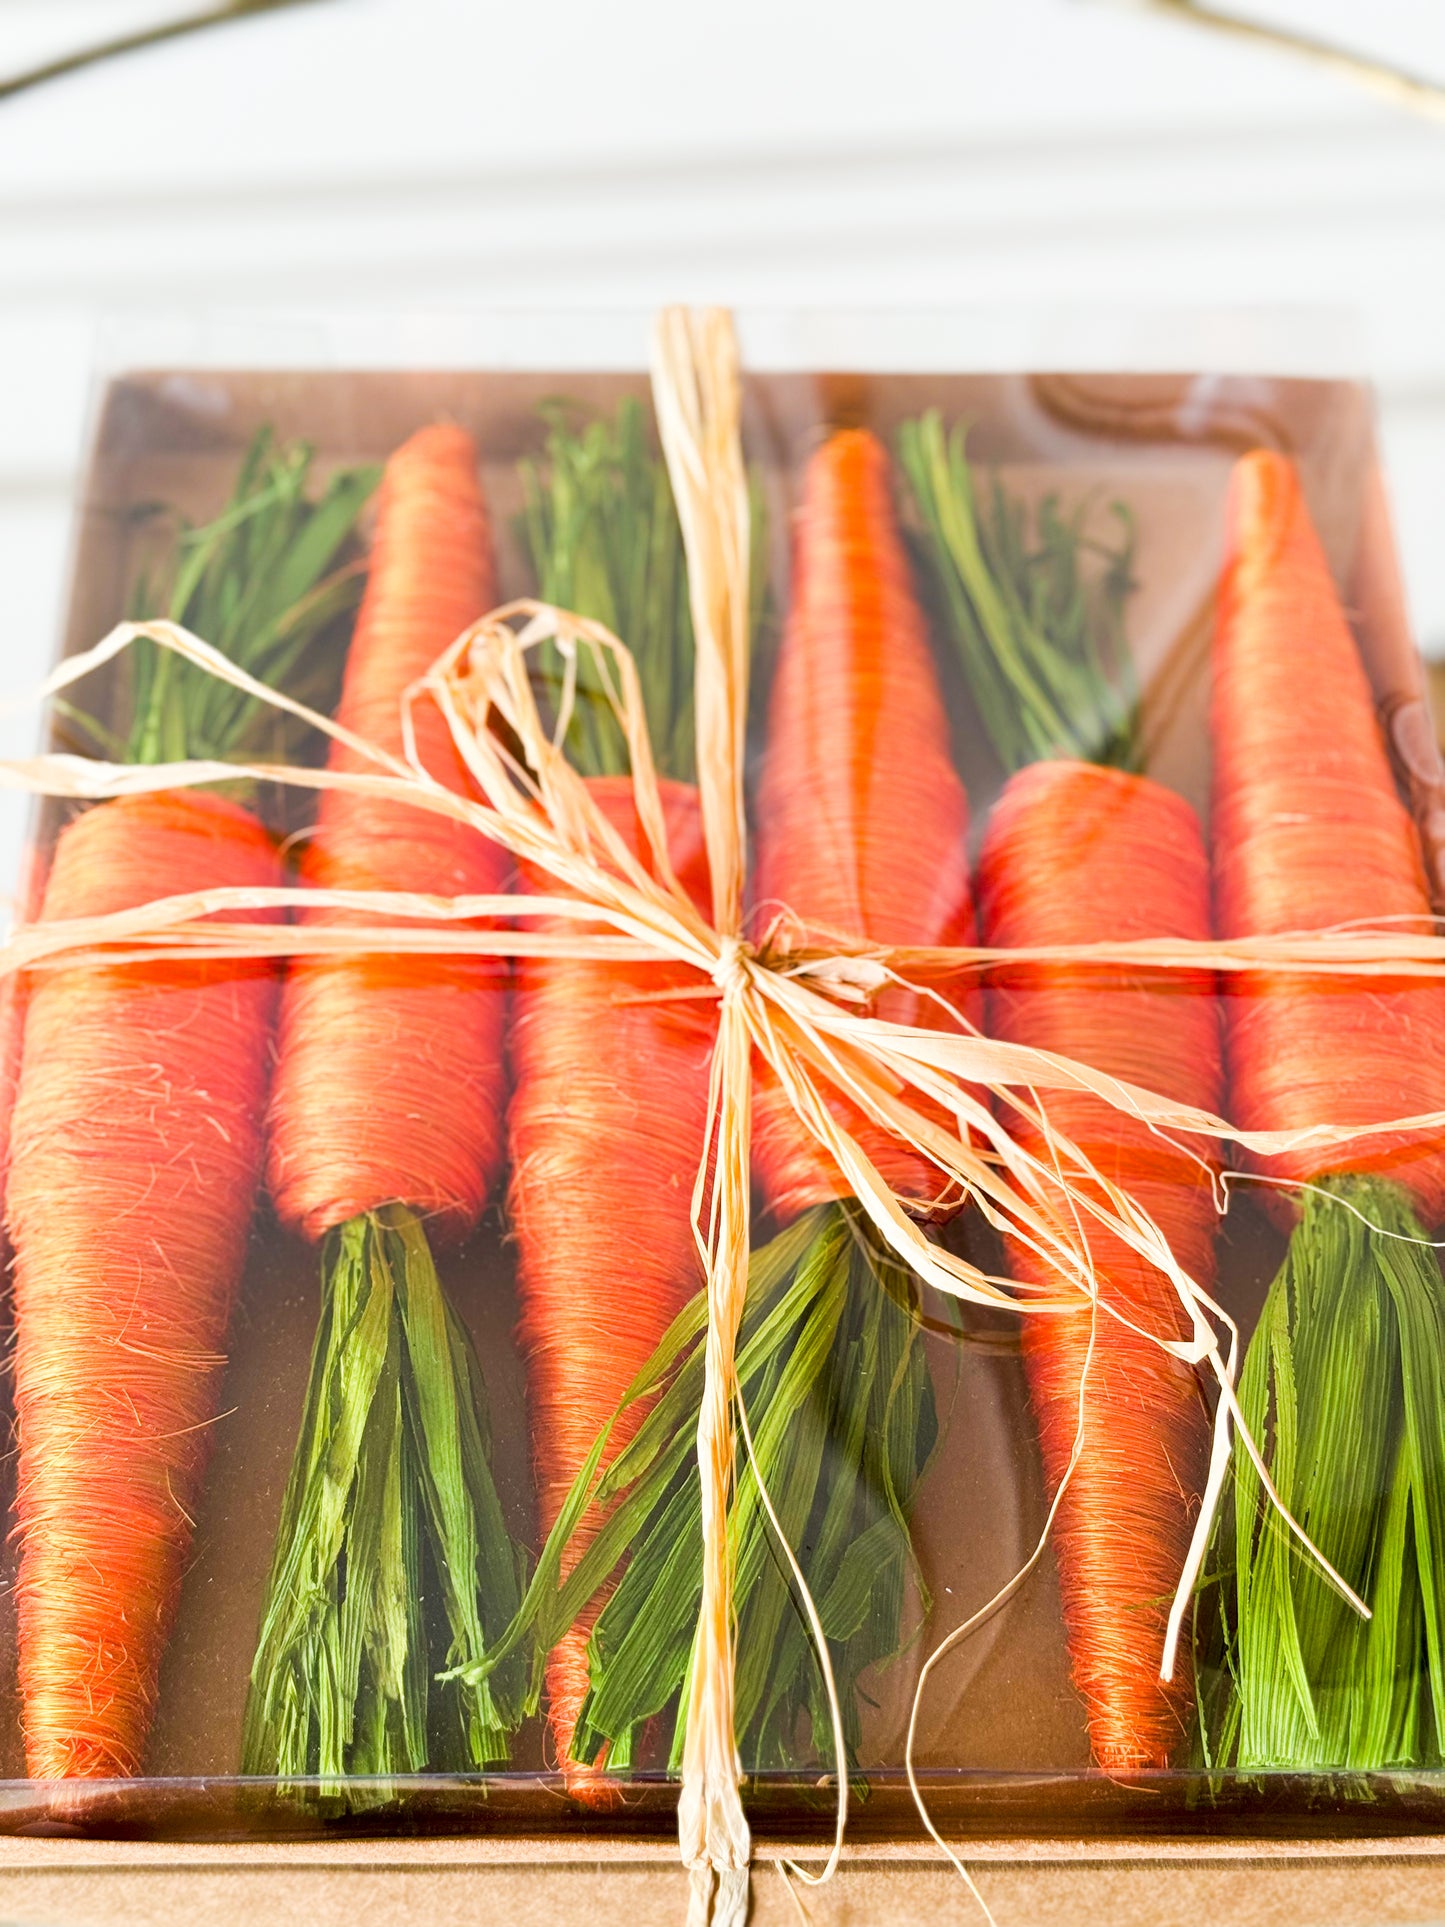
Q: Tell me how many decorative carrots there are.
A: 6